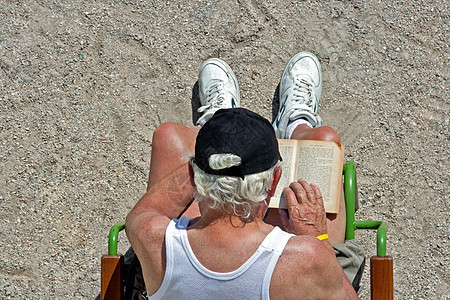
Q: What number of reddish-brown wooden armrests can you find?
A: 2